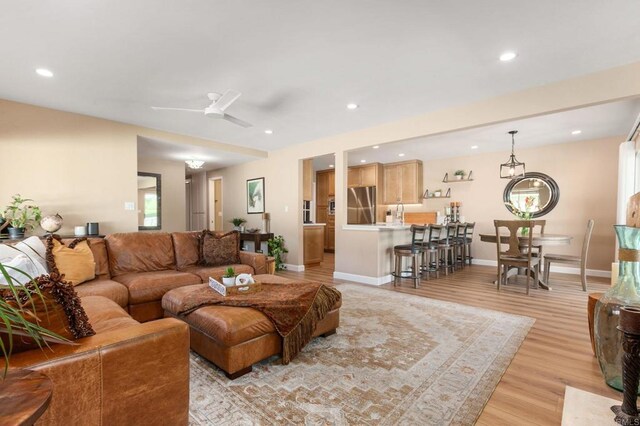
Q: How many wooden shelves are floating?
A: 2